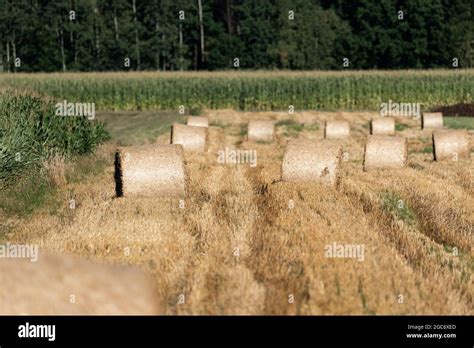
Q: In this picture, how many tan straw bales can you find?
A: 11